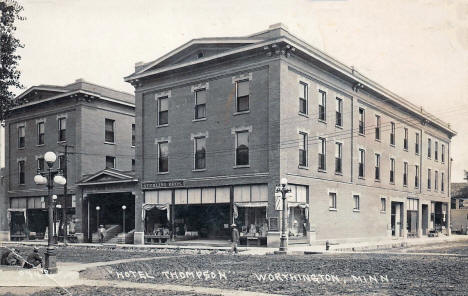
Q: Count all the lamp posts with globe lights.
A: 5